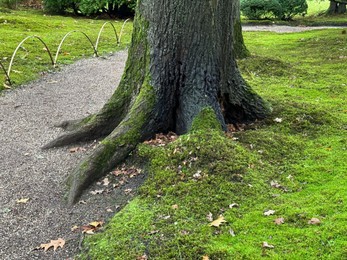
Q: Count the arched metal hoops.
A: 5